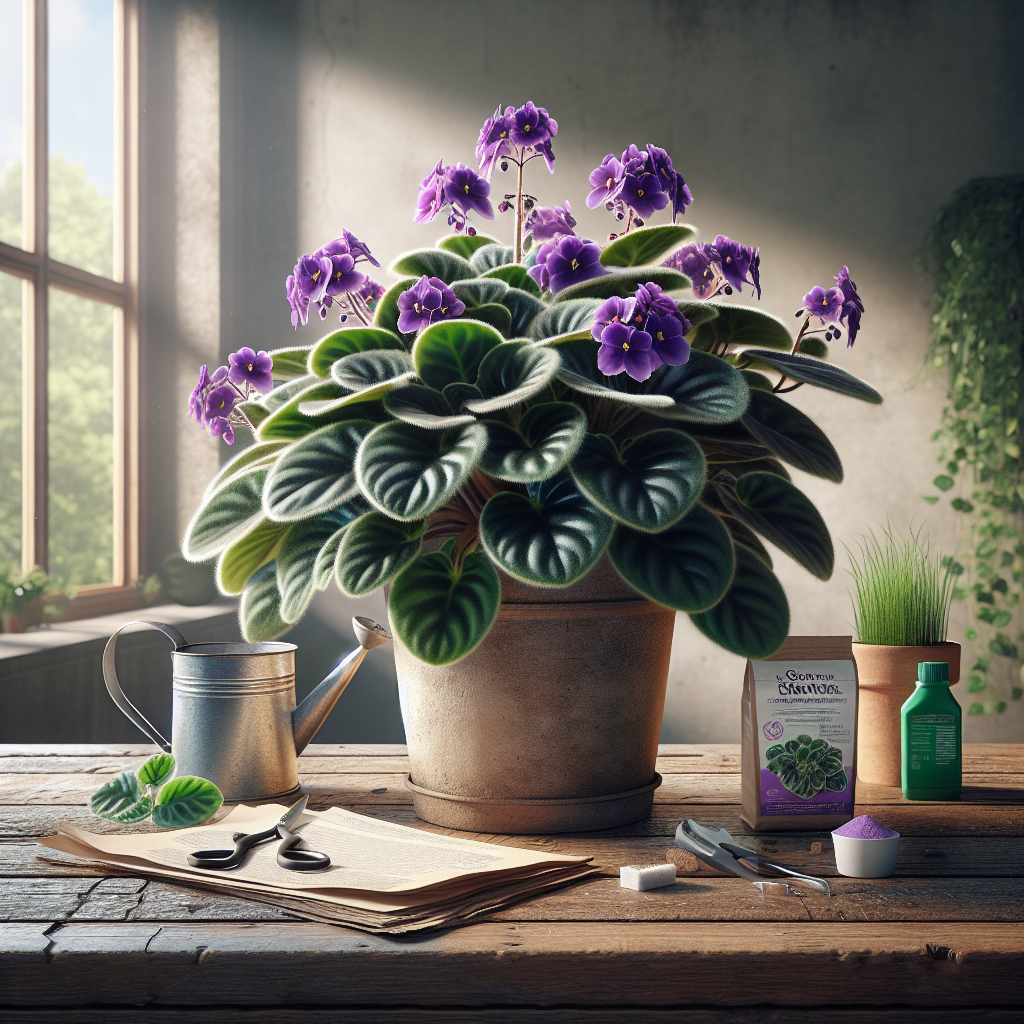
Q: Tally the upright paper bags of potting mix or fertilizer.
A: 1